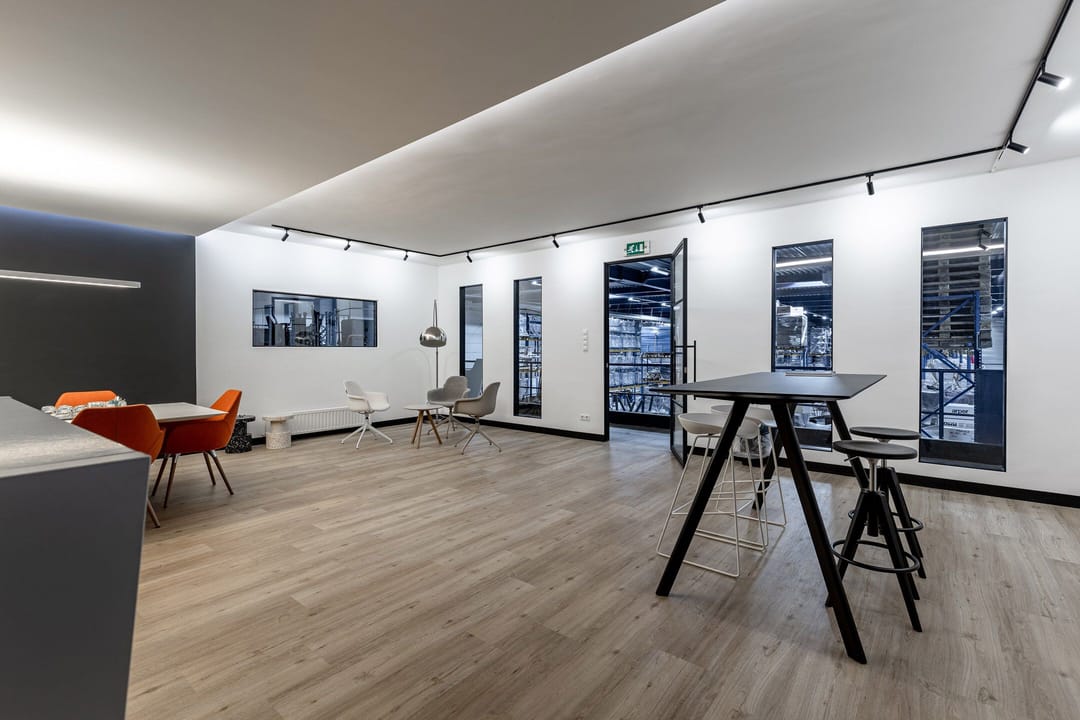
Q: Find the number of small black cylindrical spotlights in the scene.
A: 9